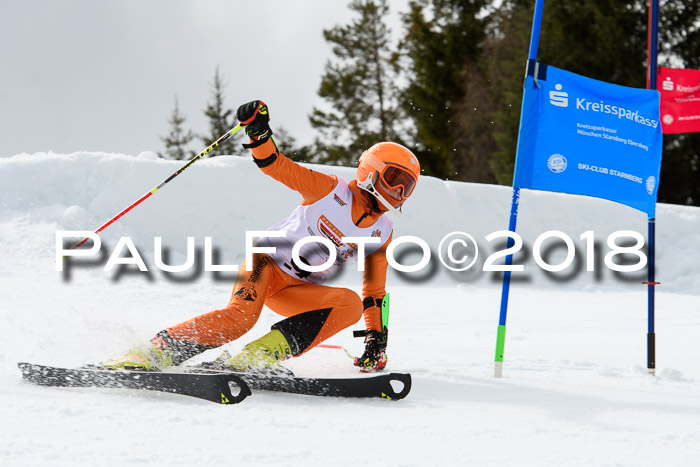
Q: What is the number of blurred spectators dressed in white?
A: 0